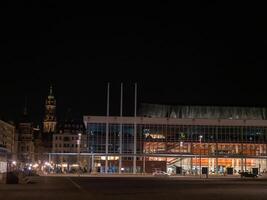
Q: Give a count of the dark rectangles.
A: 4